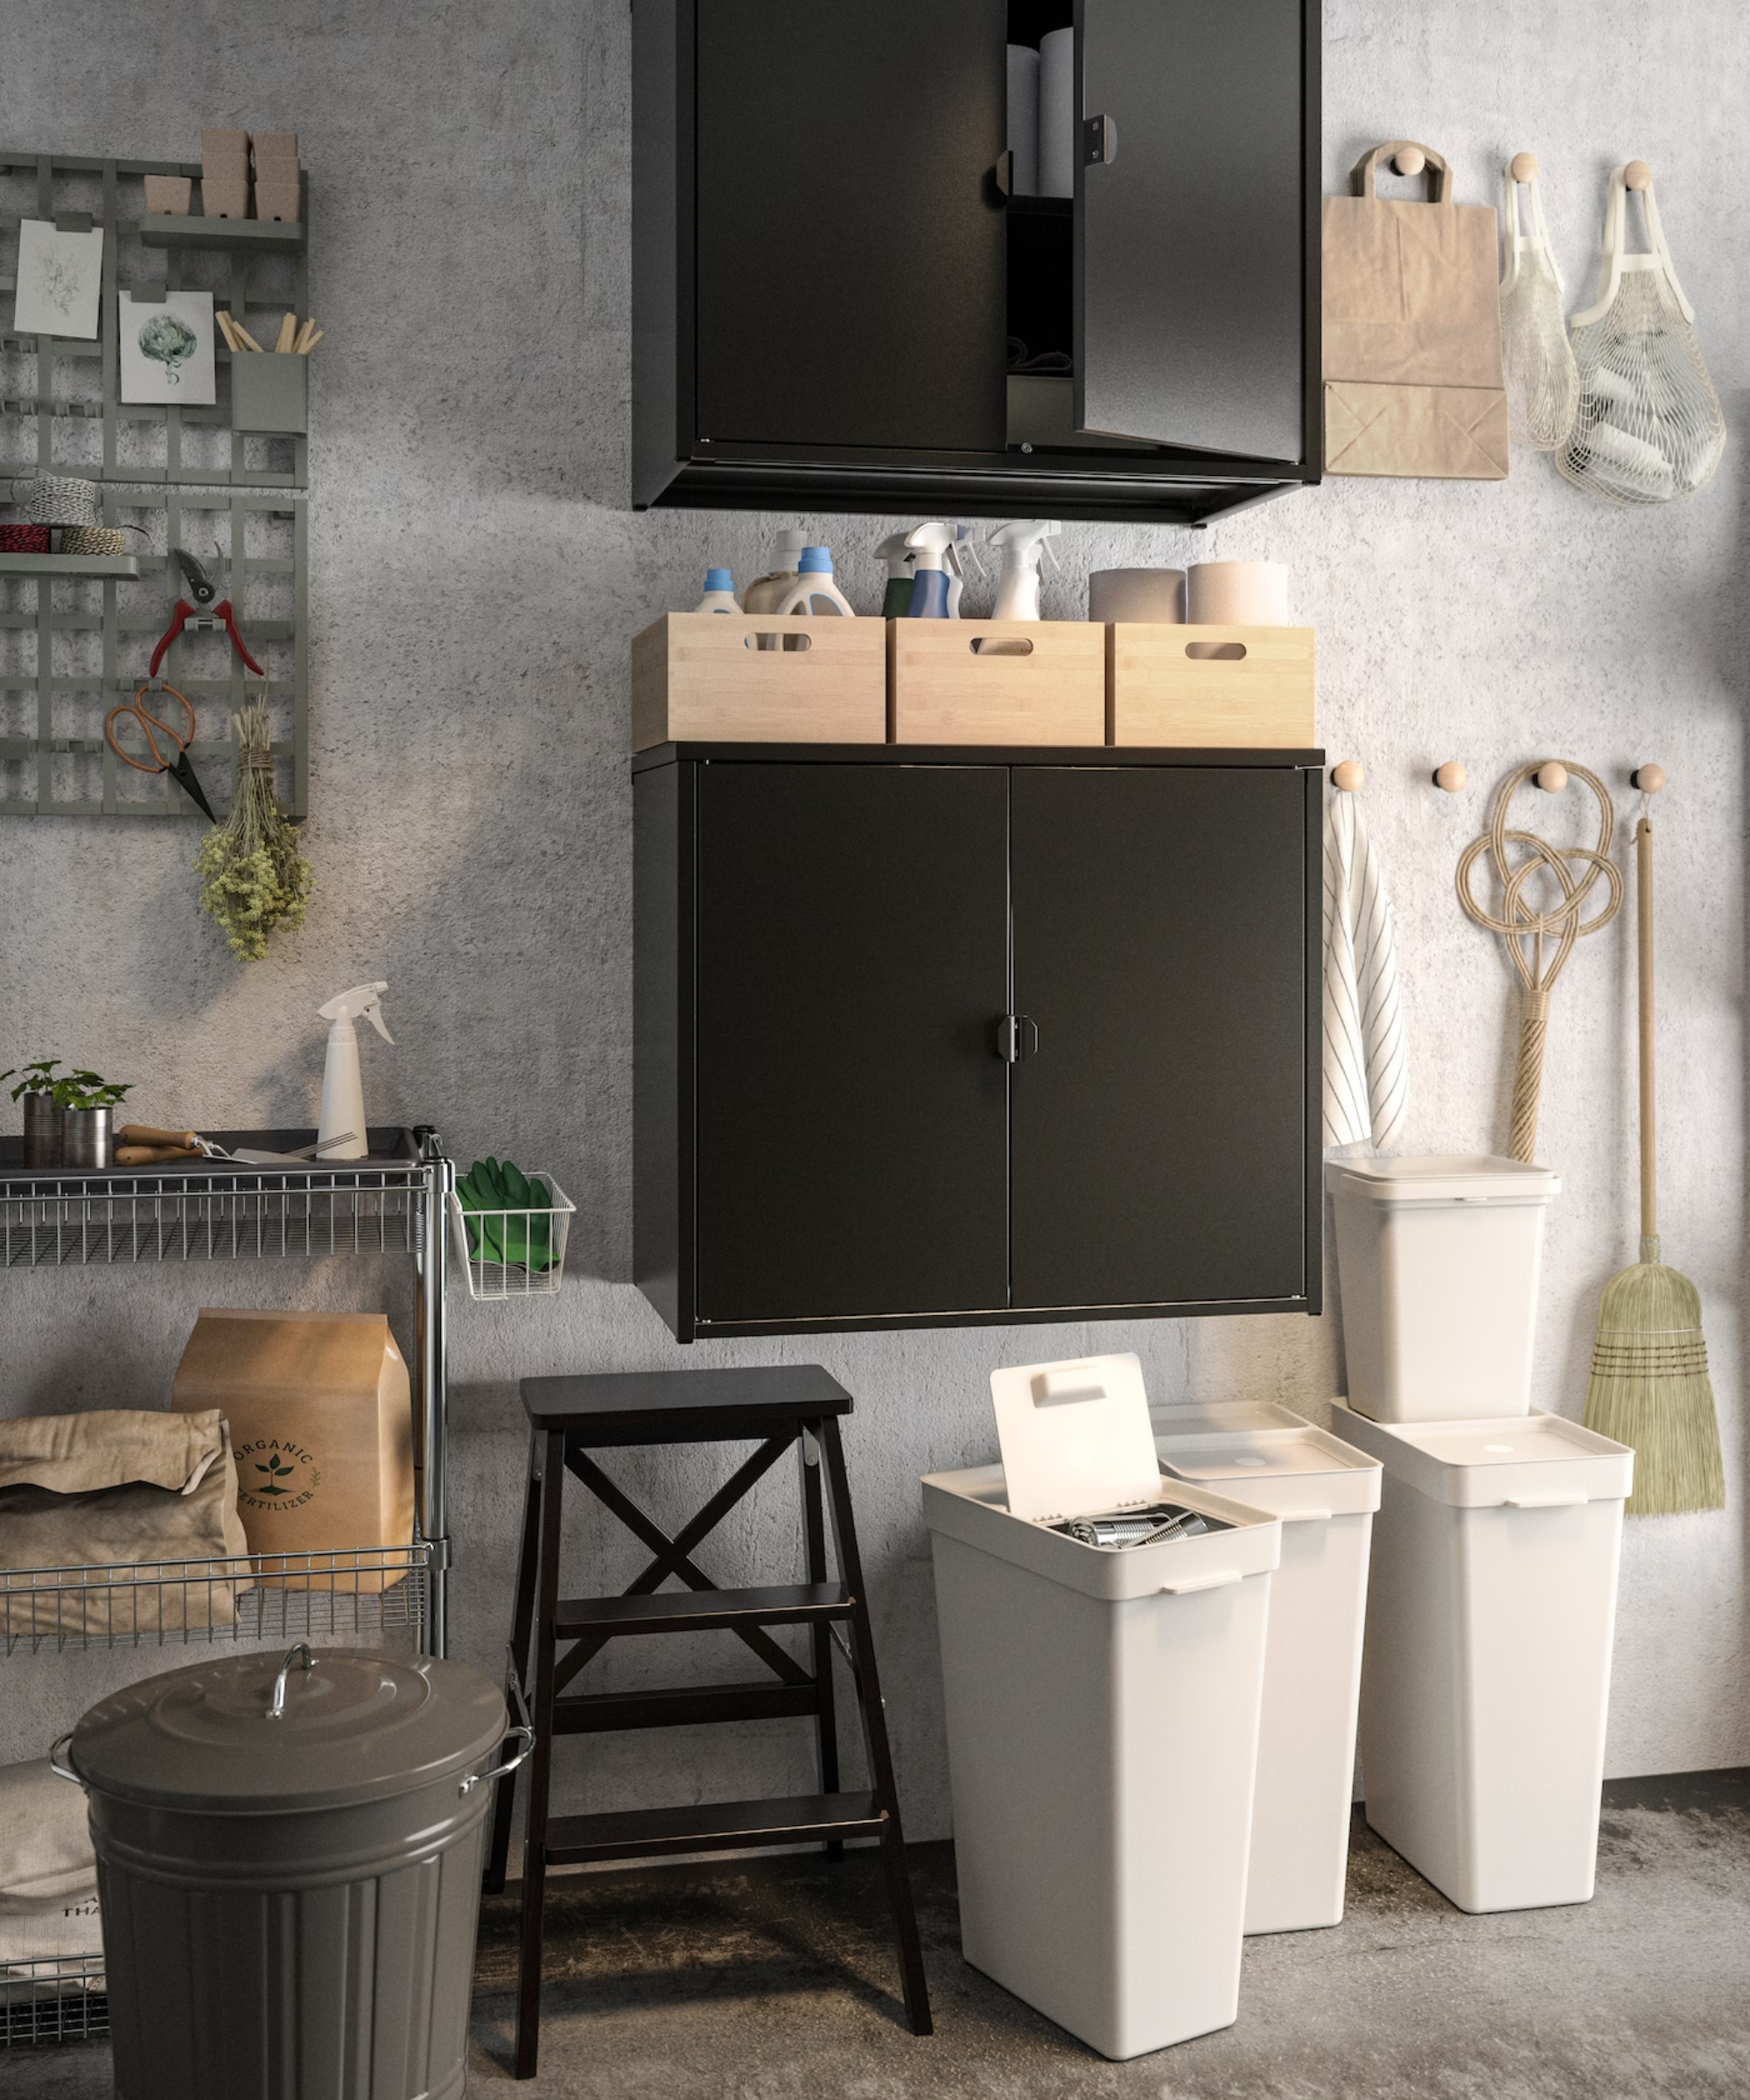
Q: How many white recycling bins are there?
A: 4